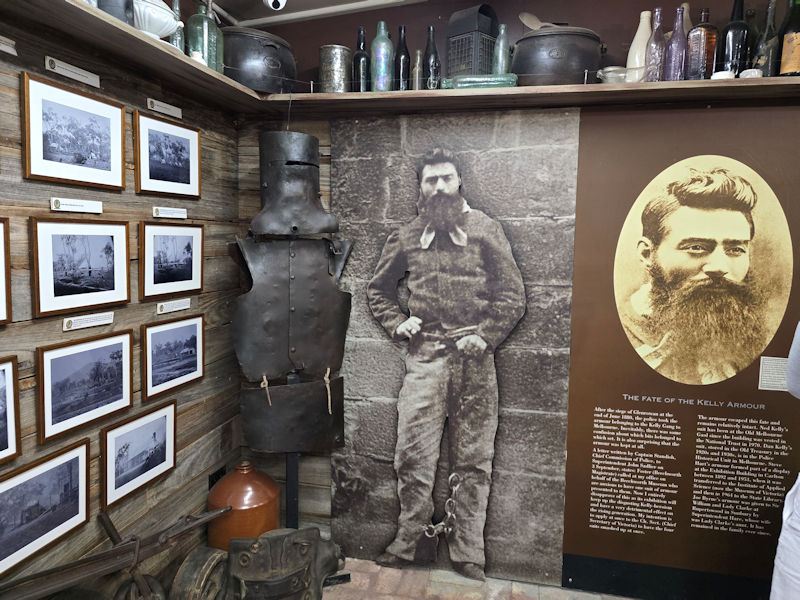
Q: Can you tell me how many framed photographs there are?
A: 10